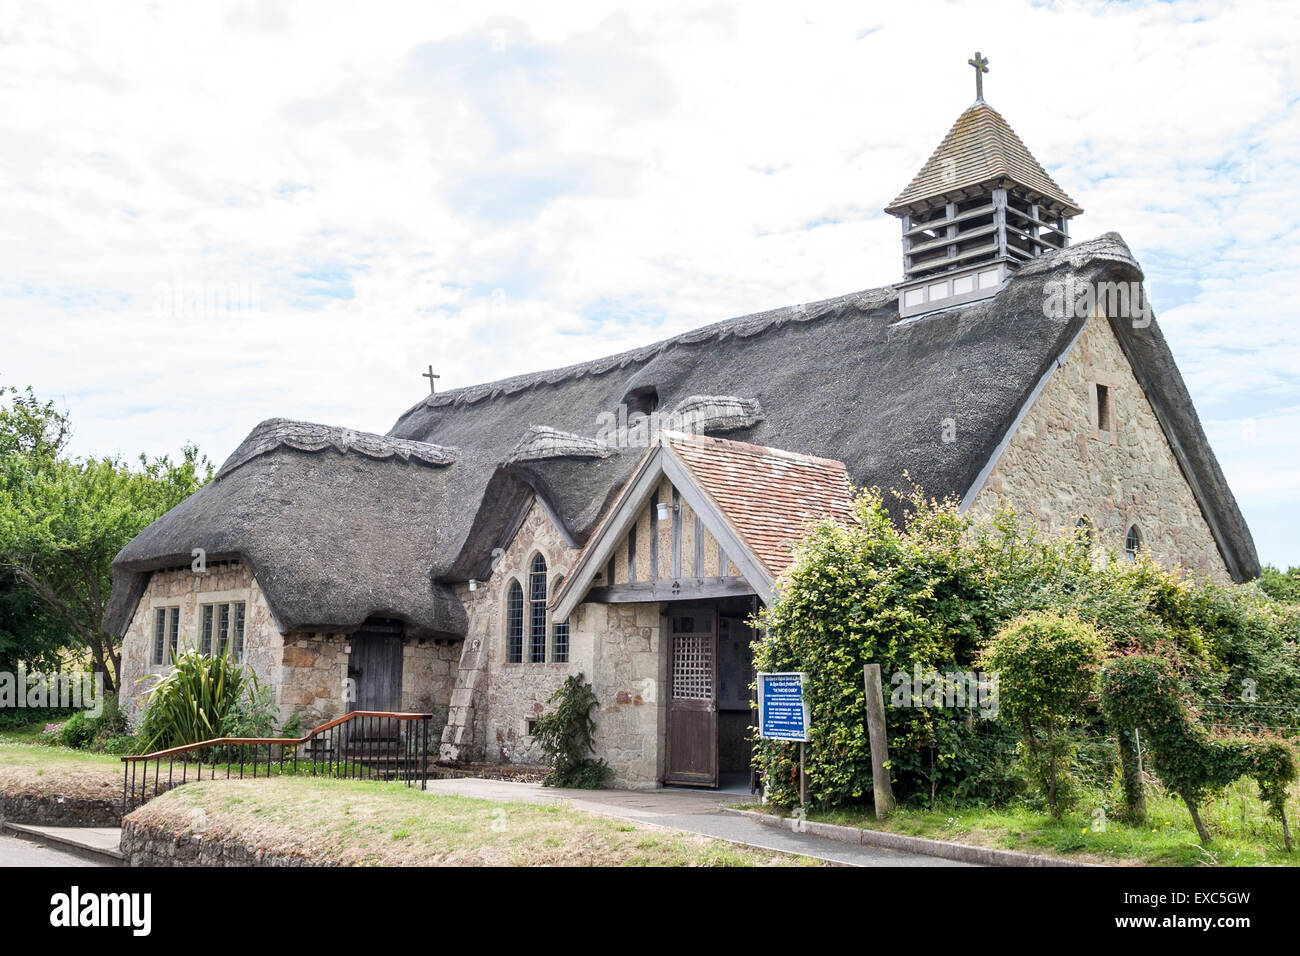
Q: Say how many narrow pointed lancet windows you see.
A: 5